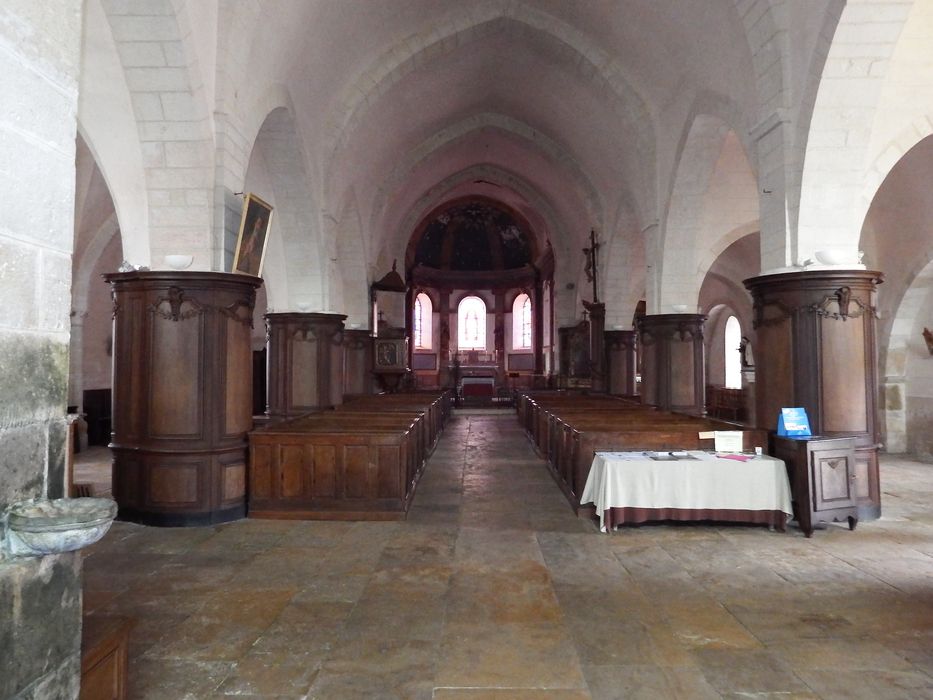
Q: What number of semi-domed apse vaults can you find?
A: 1